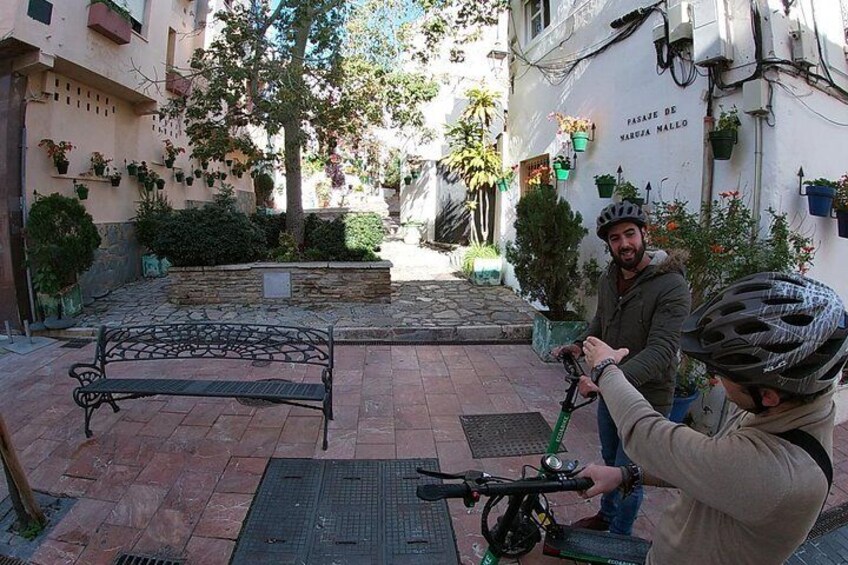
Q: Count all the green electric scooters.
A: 2